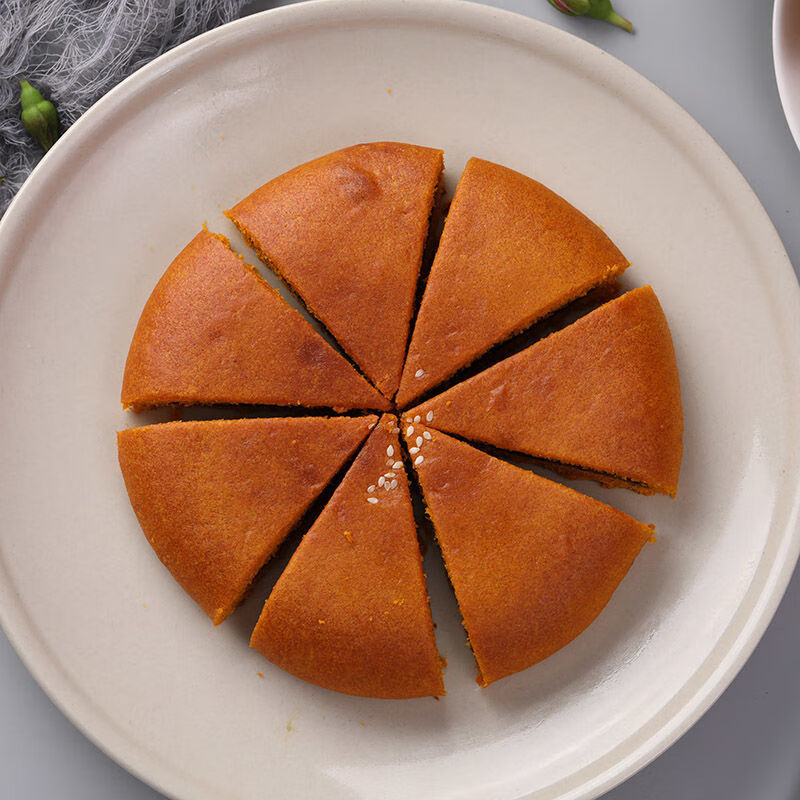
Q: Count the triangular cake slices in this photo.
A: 7